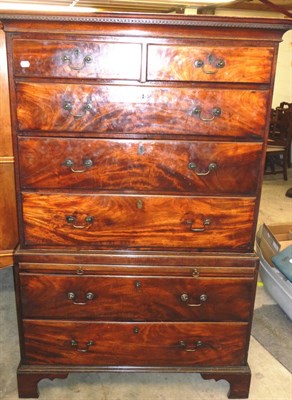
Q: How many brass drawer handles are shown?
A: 12